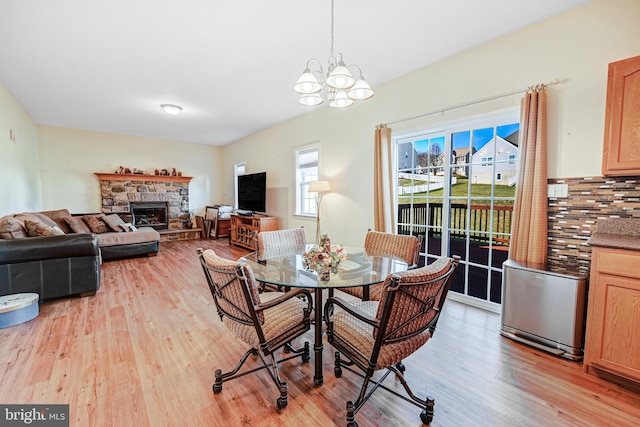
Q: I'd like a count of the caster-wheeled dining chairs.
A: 4